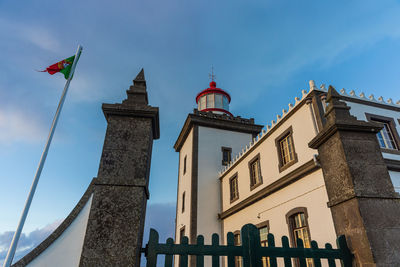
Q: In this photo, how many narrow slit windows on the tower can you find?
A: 2